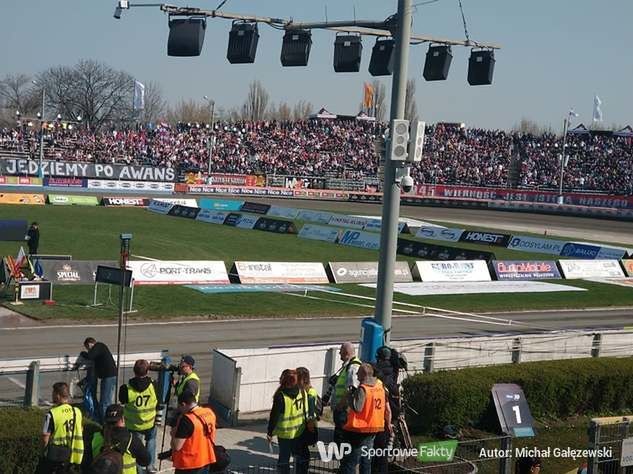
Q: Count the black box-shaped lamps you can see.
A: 7